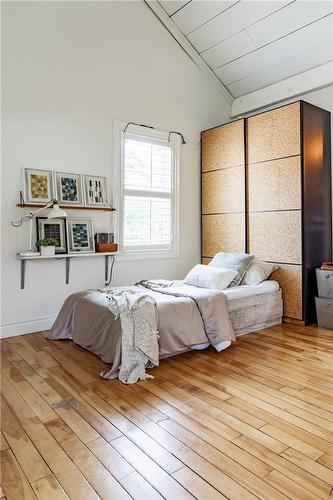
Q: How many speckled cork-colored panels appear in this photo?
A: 8